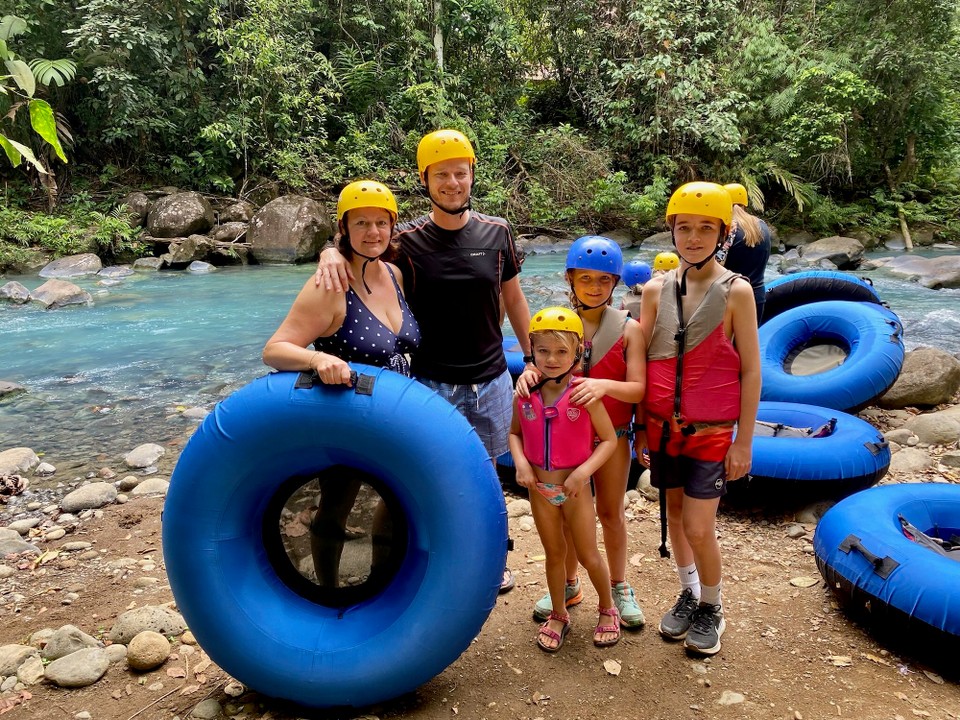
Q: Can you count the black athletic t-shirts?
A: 1